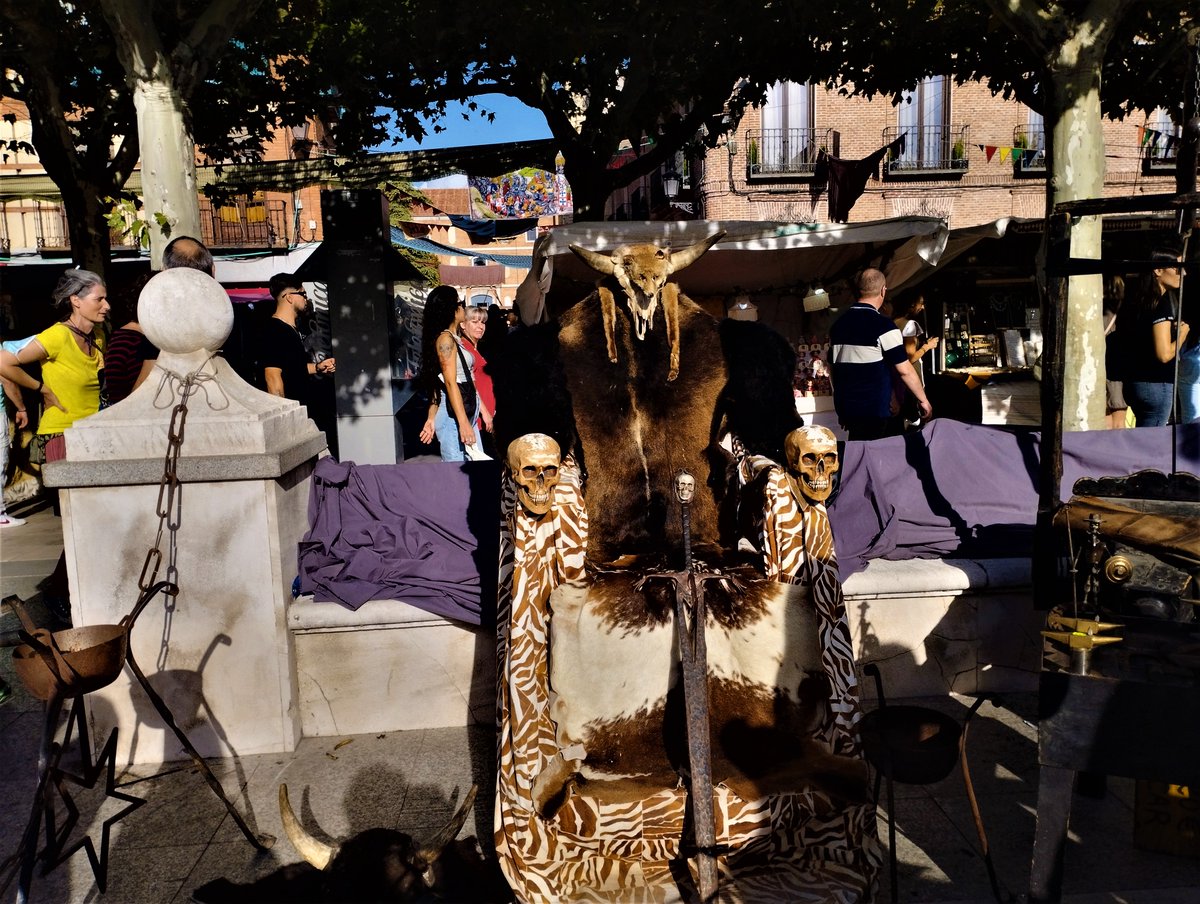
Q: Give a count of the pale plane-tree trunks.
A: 2